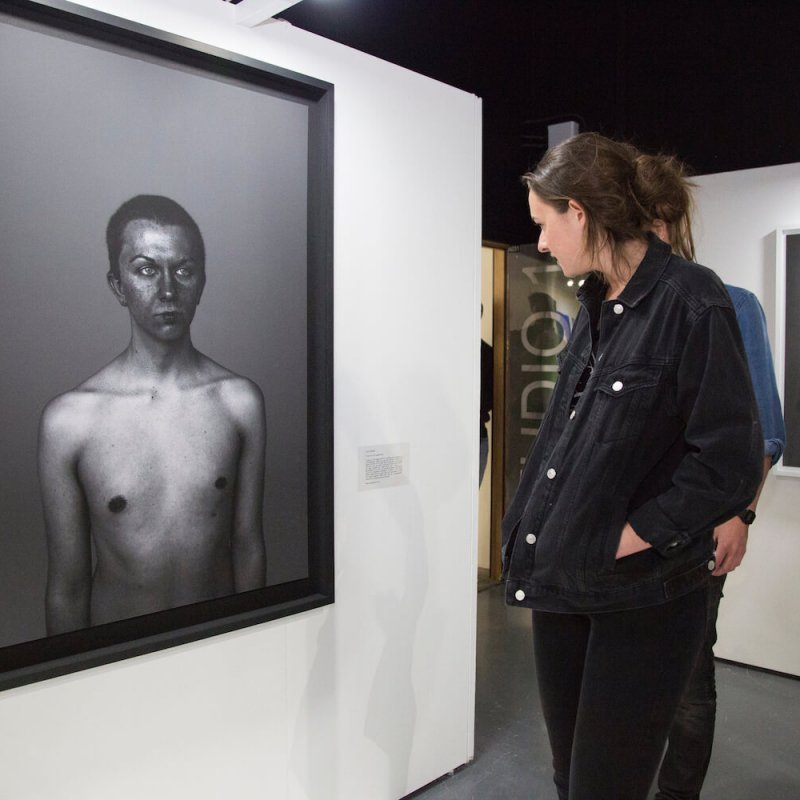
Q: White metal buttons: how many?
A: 7